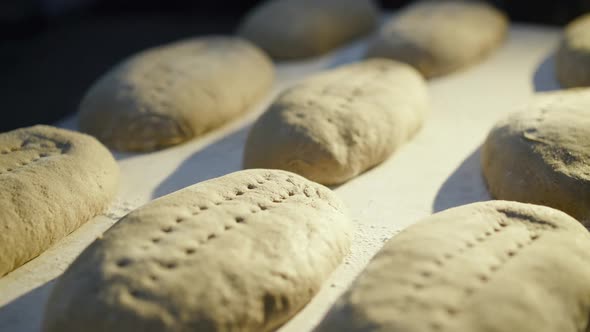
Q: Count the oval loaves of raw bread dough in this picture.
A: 9